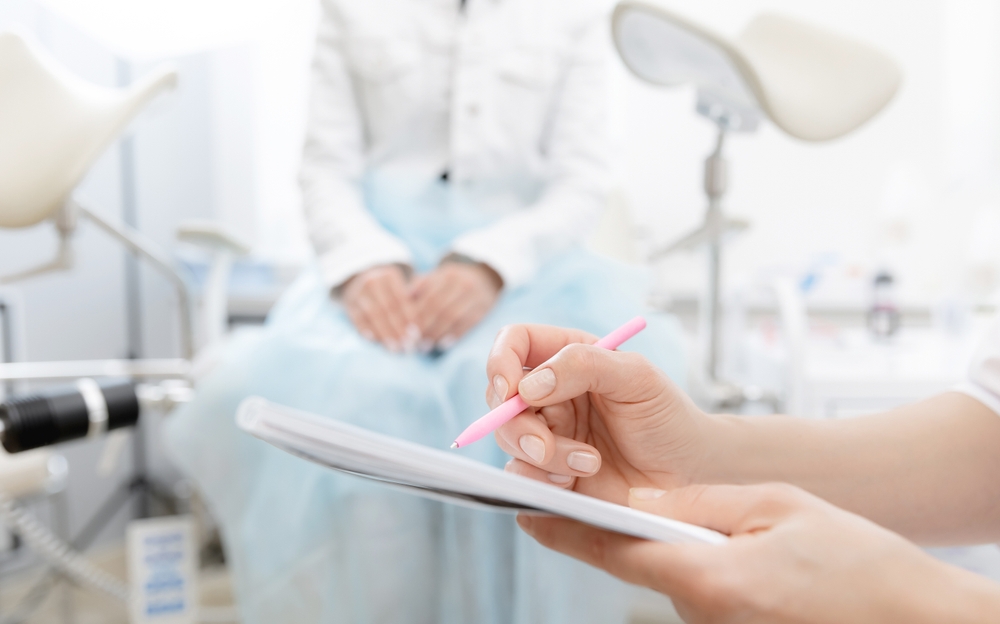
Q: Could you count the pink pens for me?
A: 1